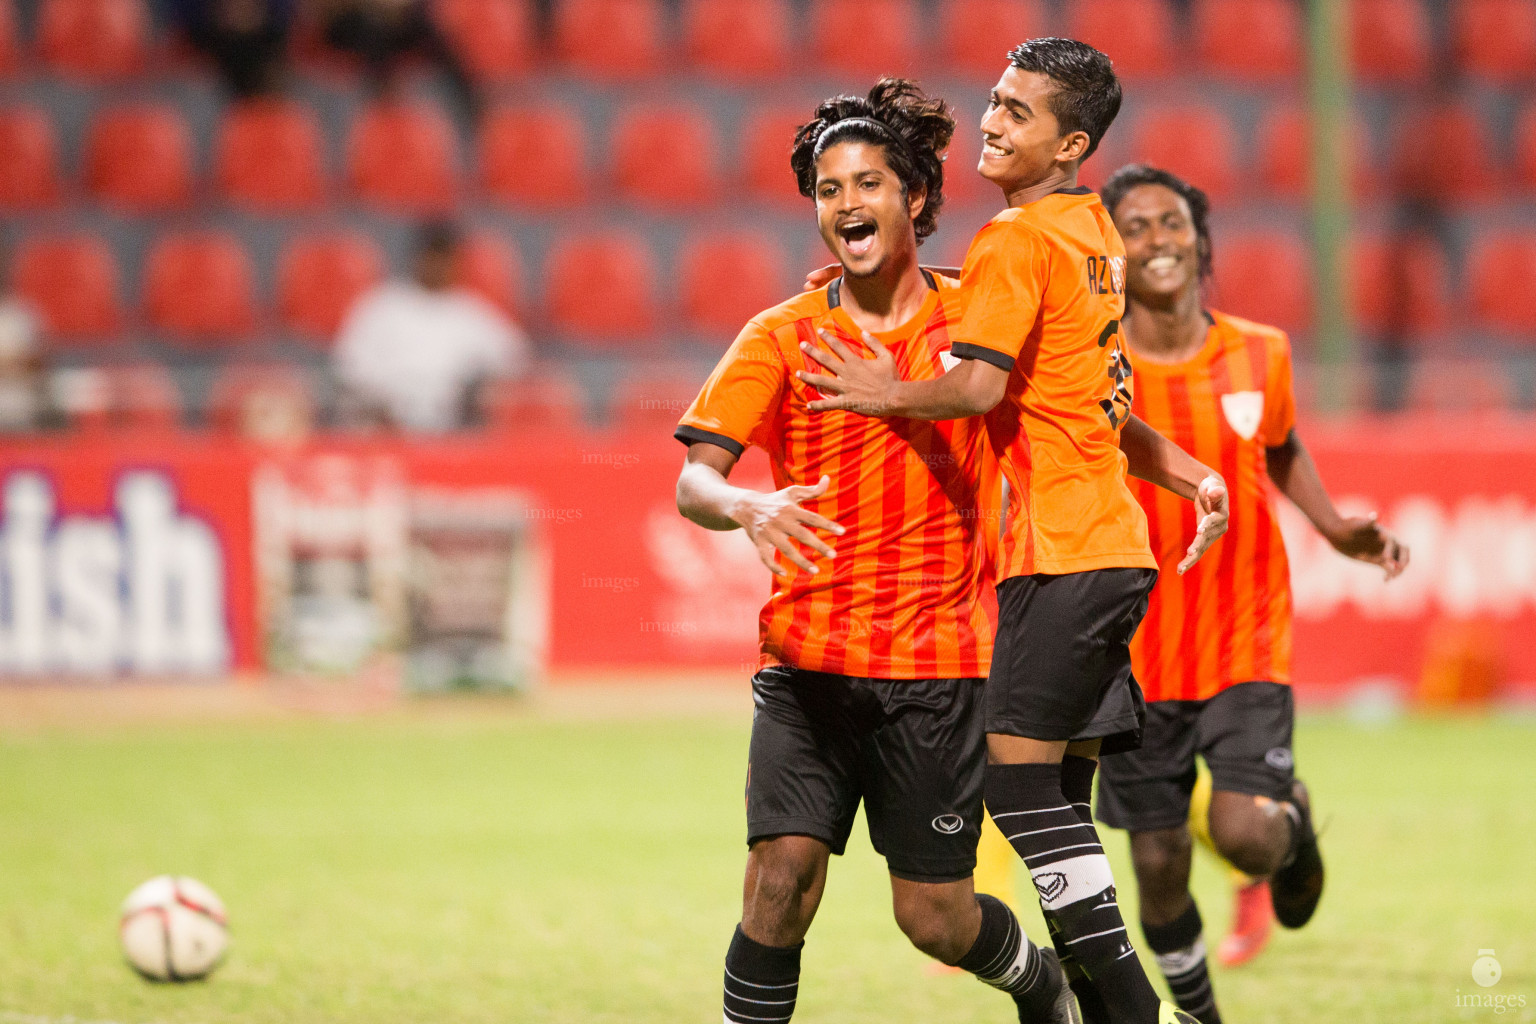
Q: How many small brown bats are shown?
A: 0